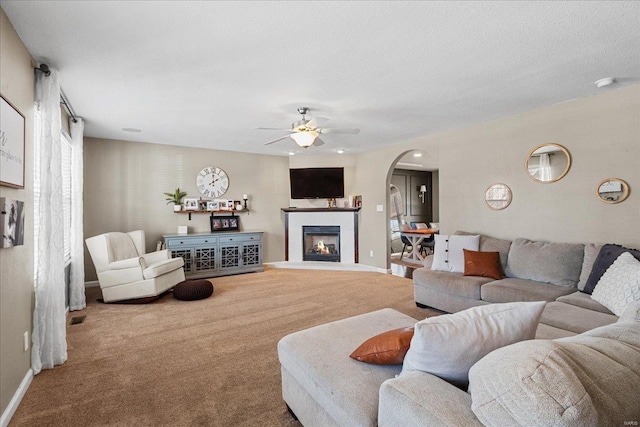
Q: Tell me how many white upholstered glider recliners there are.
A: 1